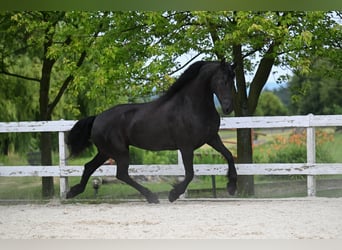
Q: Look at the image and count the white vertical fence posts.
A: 3